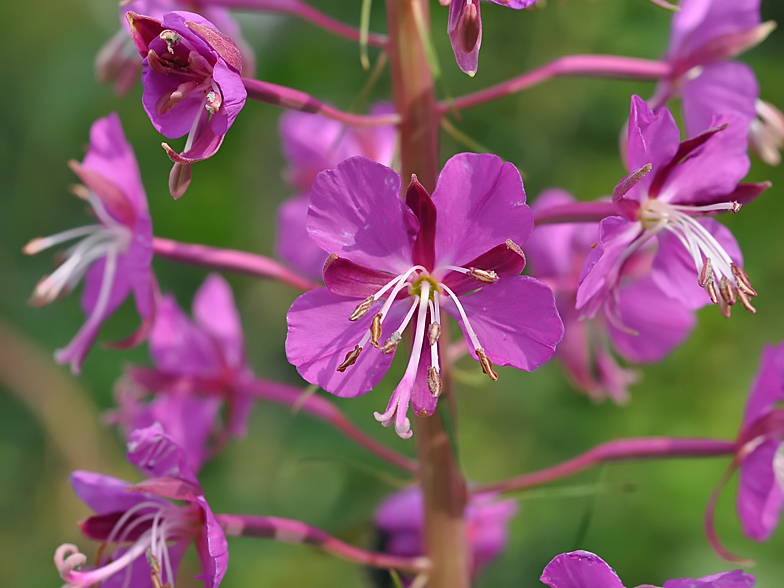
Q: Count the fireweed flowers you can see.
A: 14